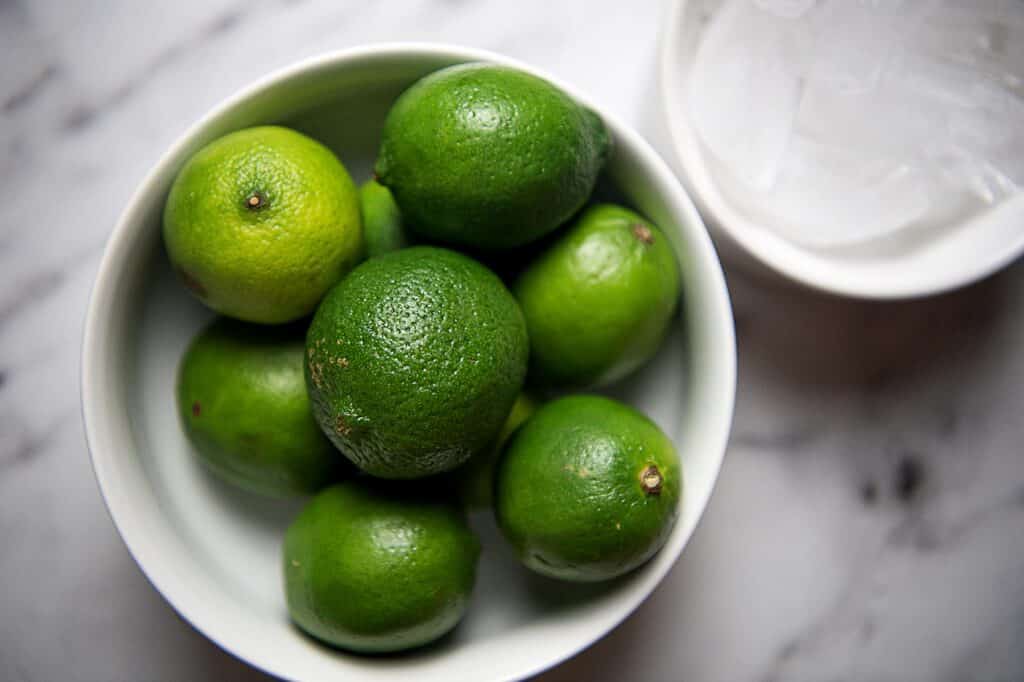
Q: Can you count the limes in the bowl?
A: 9